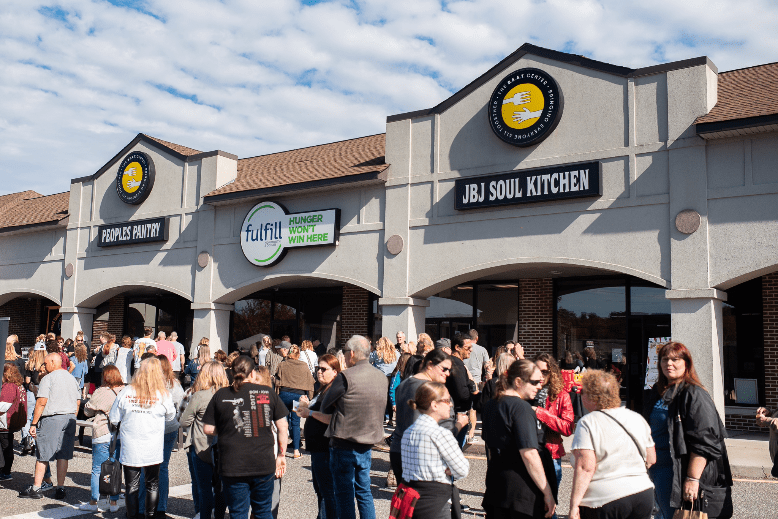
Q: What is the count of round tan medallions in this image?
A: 4